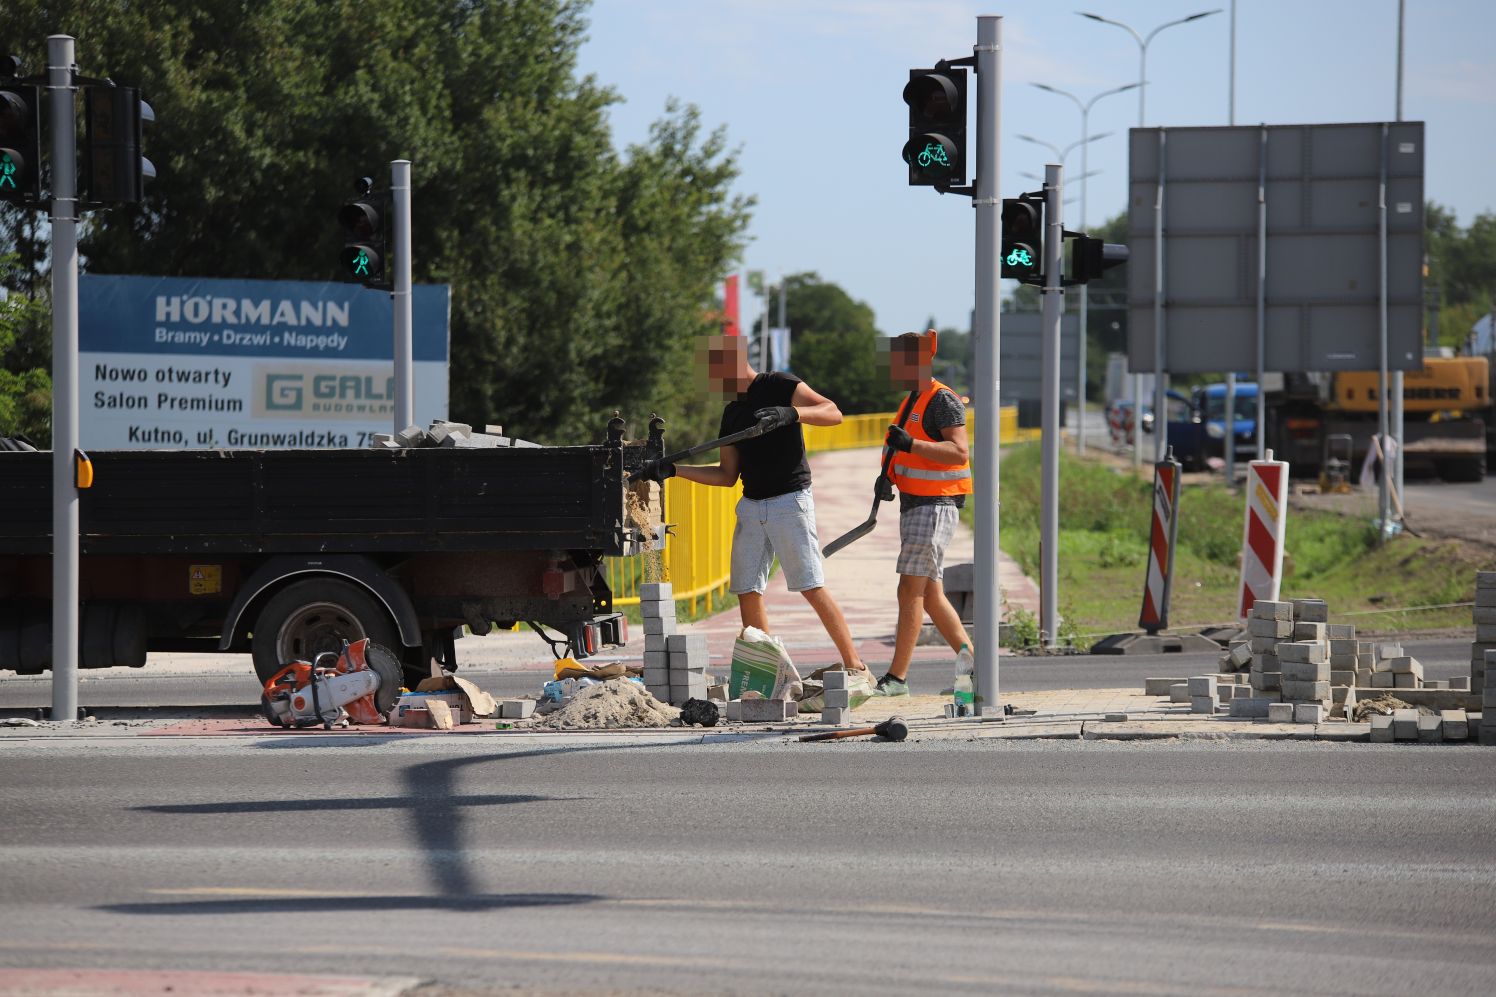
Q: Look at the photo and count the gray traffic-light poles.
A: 4